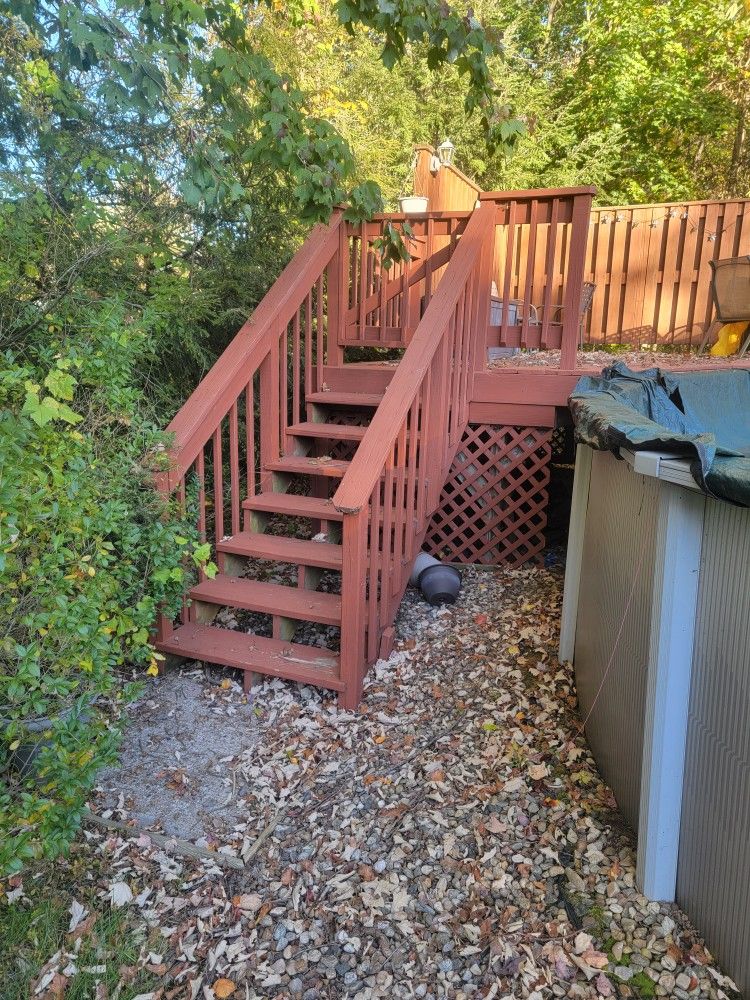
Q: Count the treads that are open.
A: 7